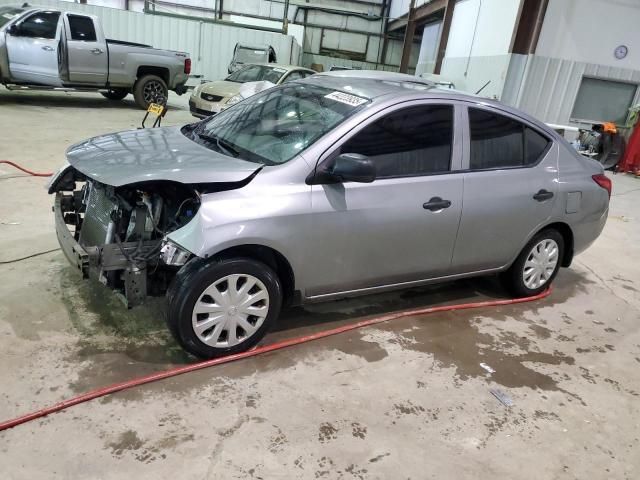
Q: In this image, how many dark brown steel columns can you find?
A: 3